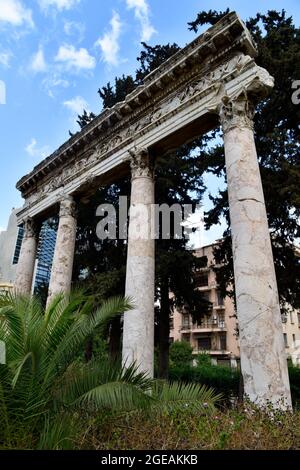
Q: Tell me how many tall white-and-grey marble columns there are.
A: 4